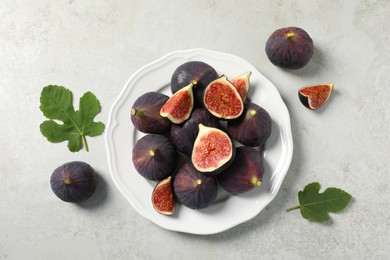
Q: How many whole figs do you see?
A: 9